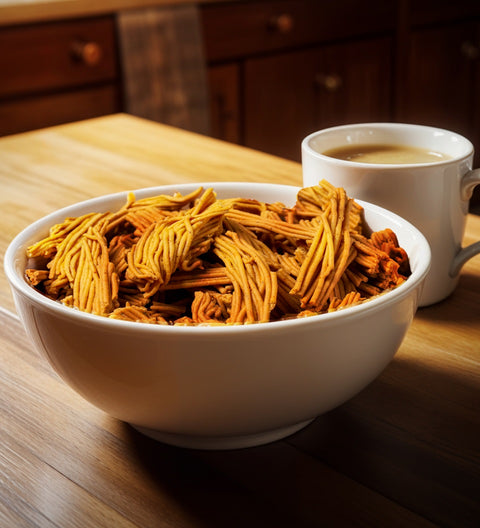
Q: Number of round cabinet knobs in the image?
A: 4